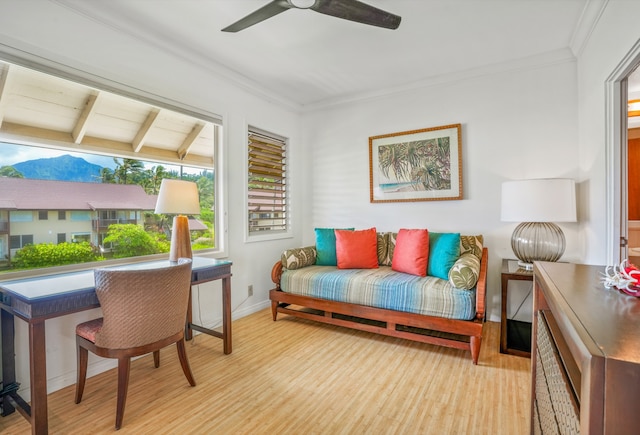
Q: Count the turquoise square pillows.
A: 2